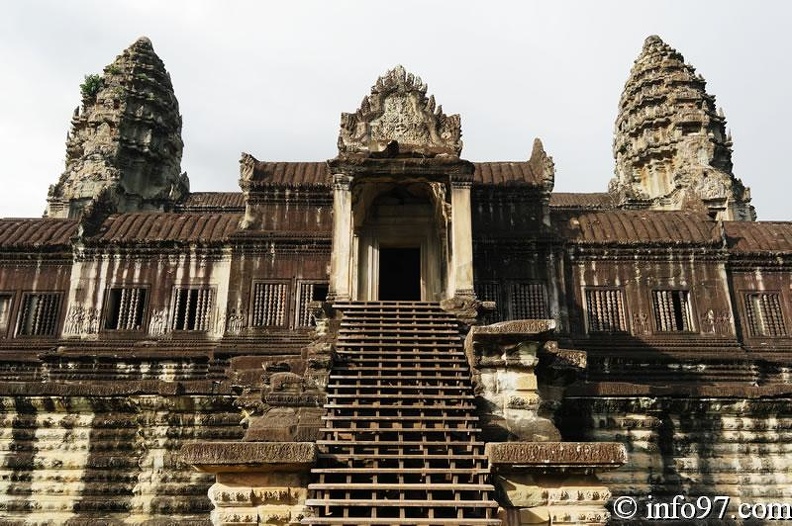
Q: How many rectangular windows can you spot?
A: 11